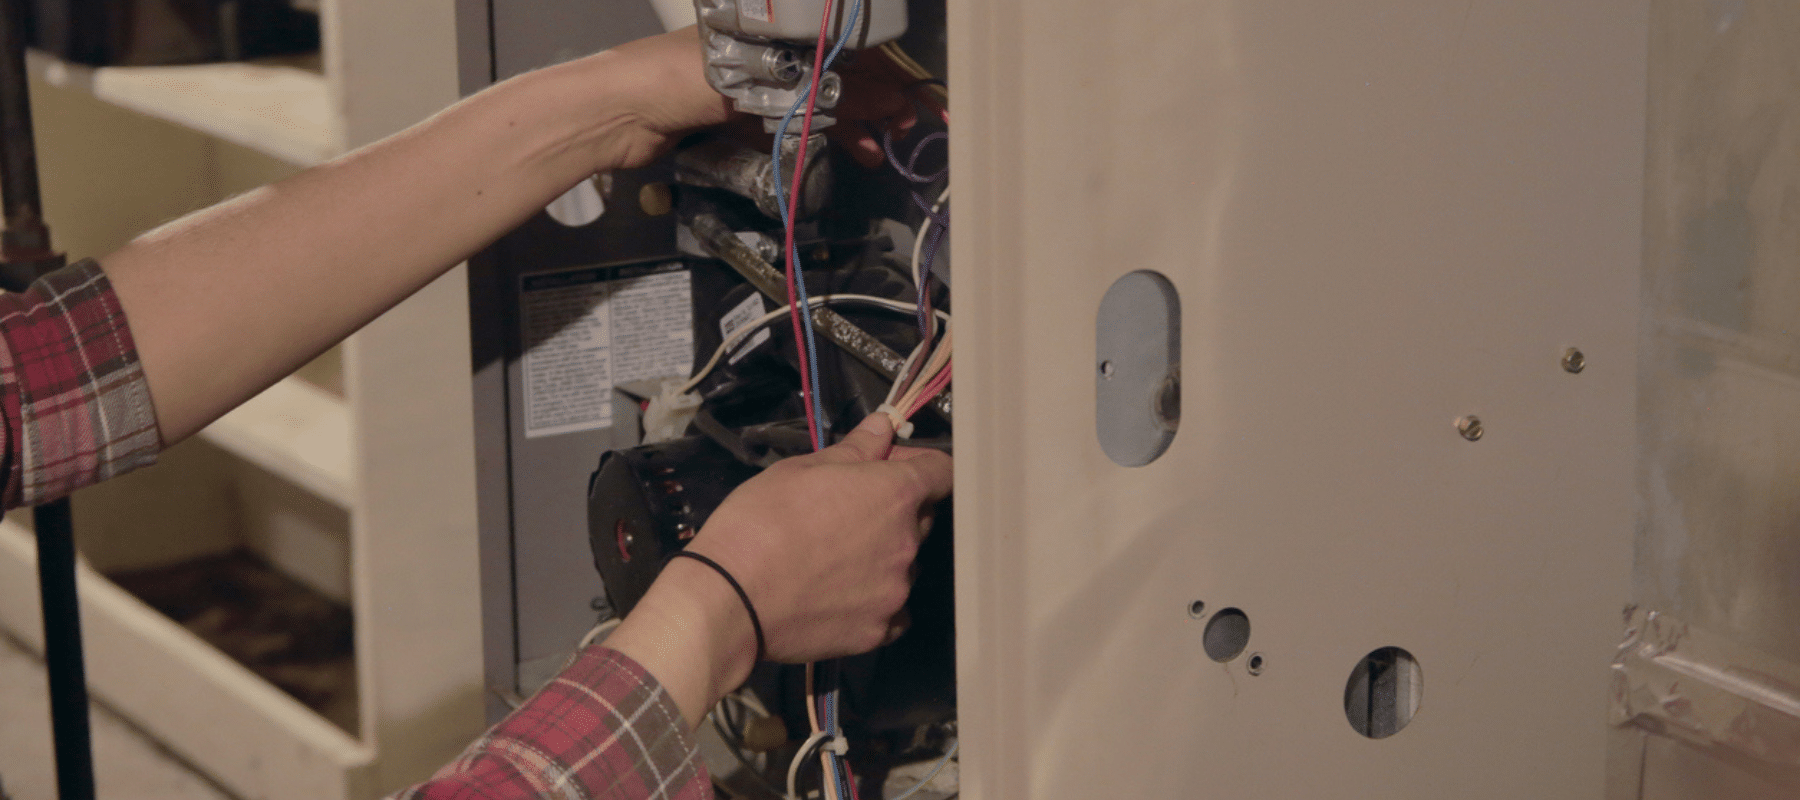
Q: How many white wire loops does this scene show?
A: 2